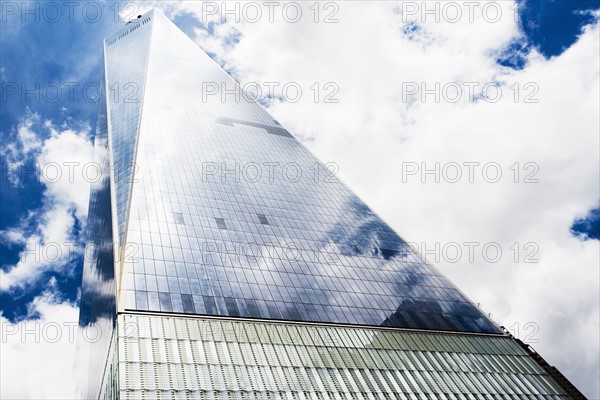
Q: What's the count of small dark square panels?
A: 3